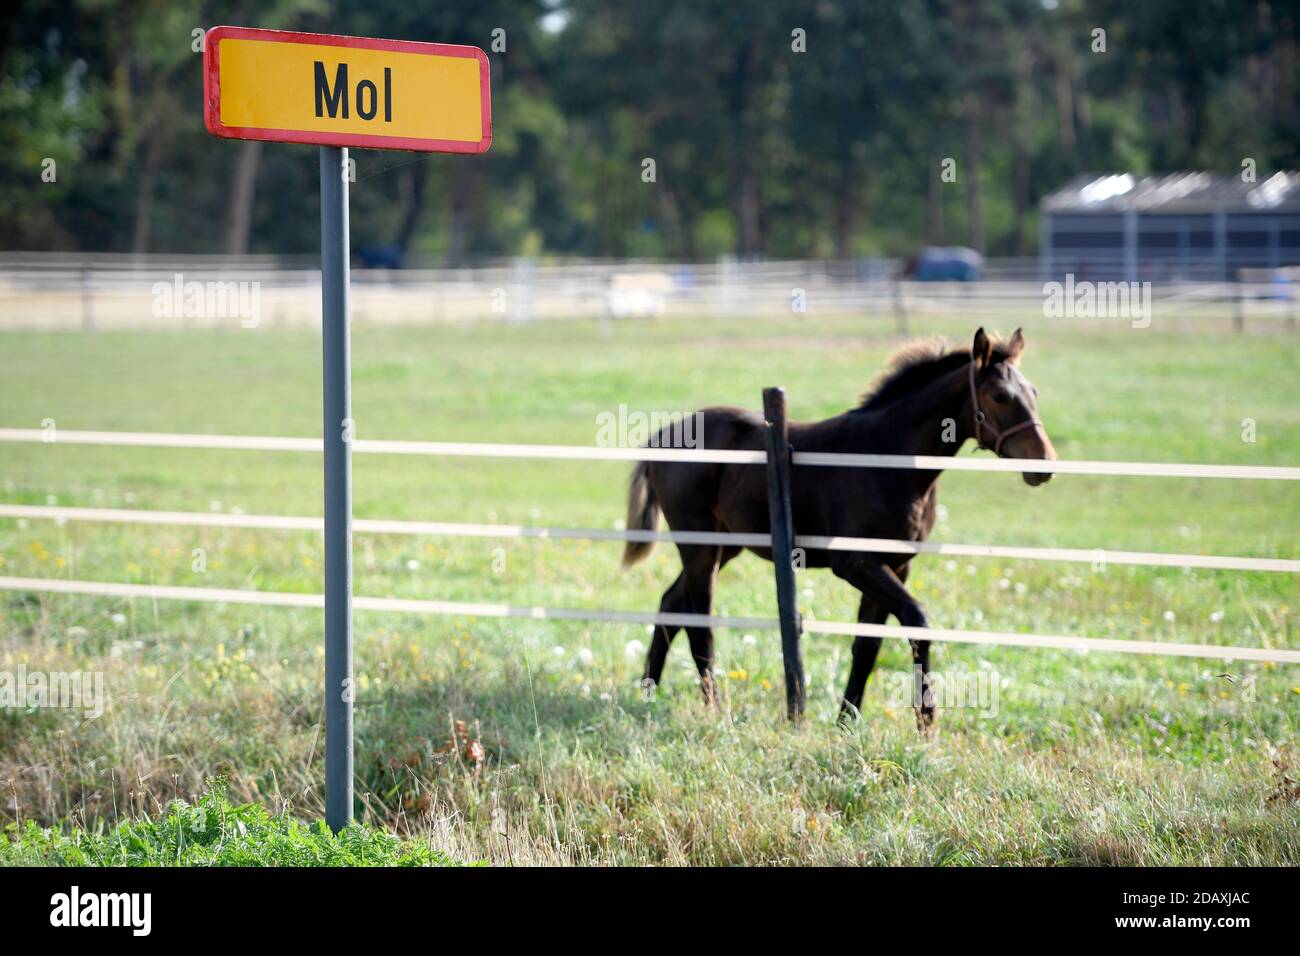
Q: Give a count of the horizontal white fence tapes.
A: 3